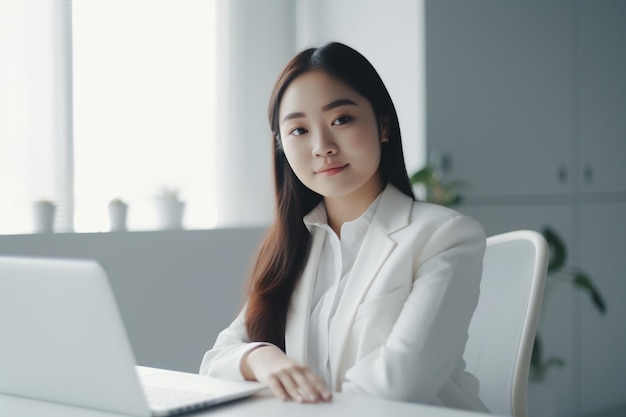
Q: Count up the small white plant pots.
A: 3